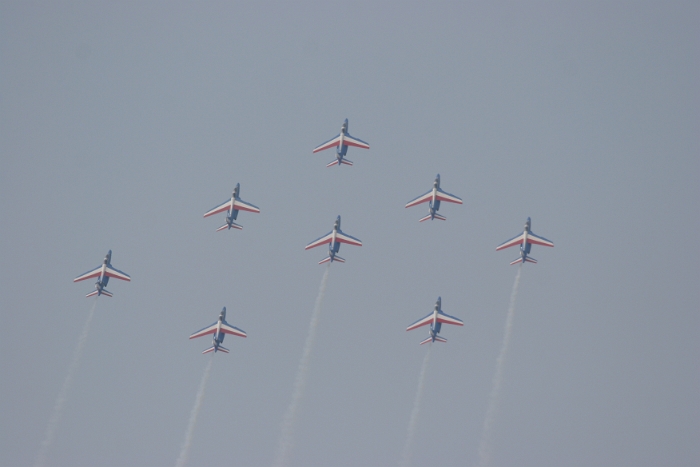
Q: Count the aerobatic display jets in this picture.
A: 8